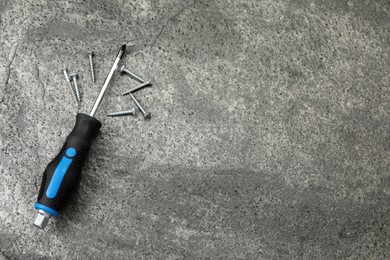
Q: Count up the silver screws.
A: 7